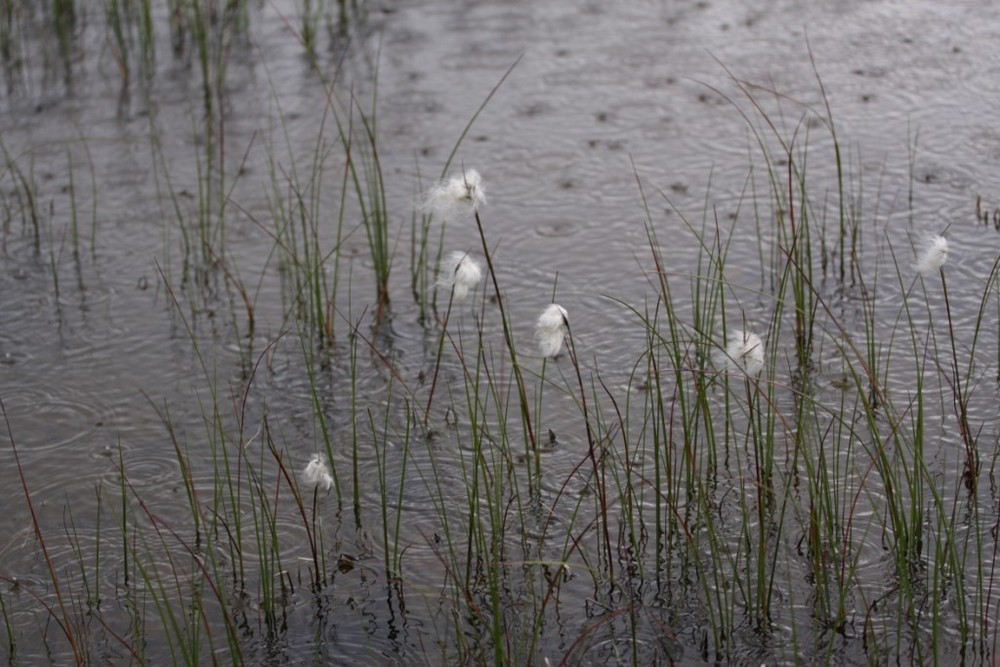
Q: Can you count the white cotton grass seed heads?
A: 6